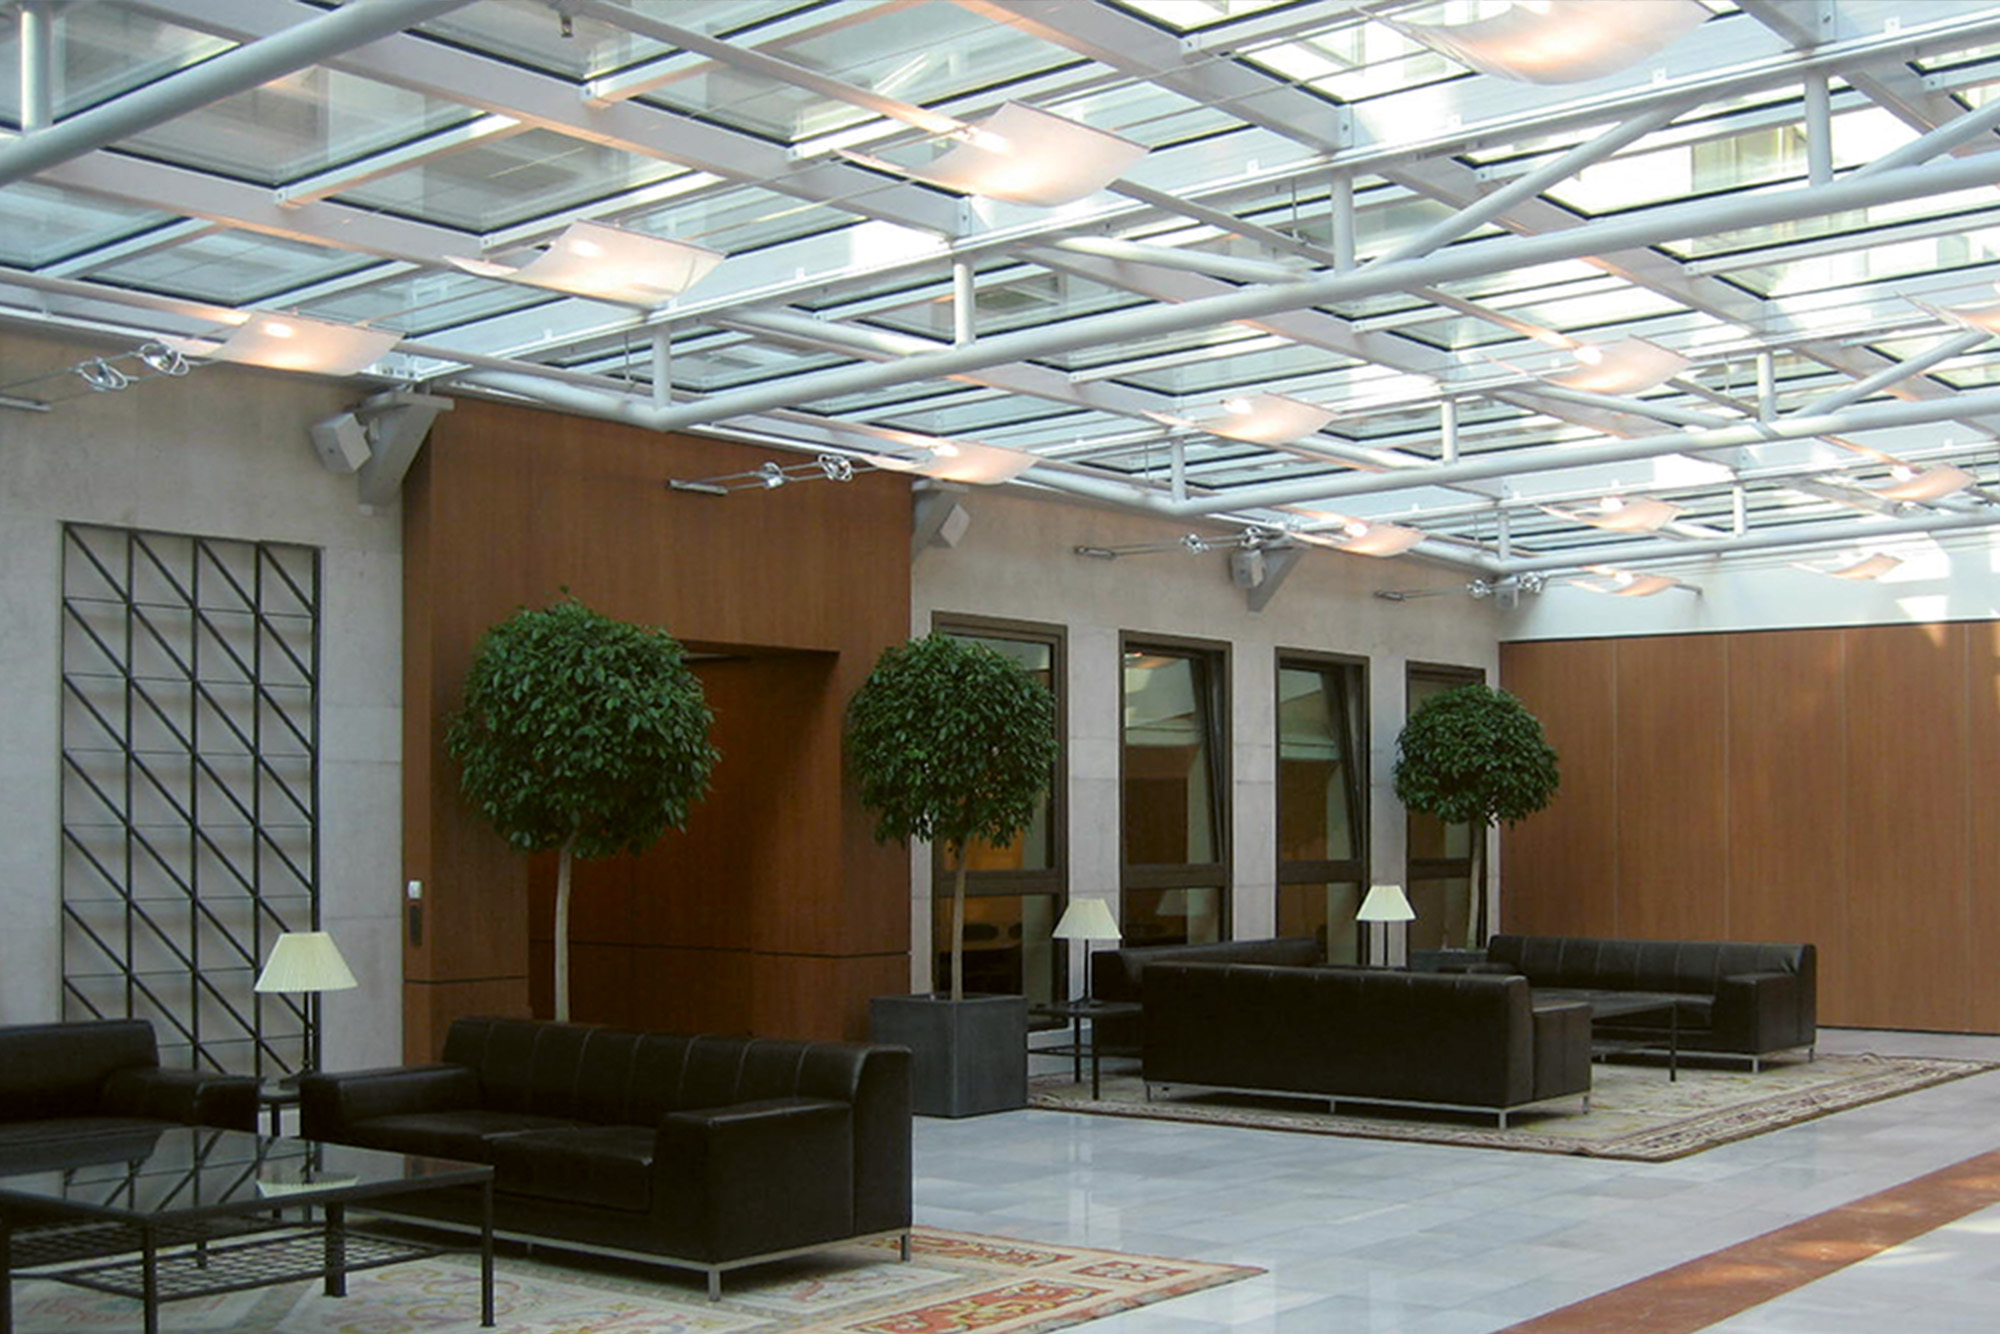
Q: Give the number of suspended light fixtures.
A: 13